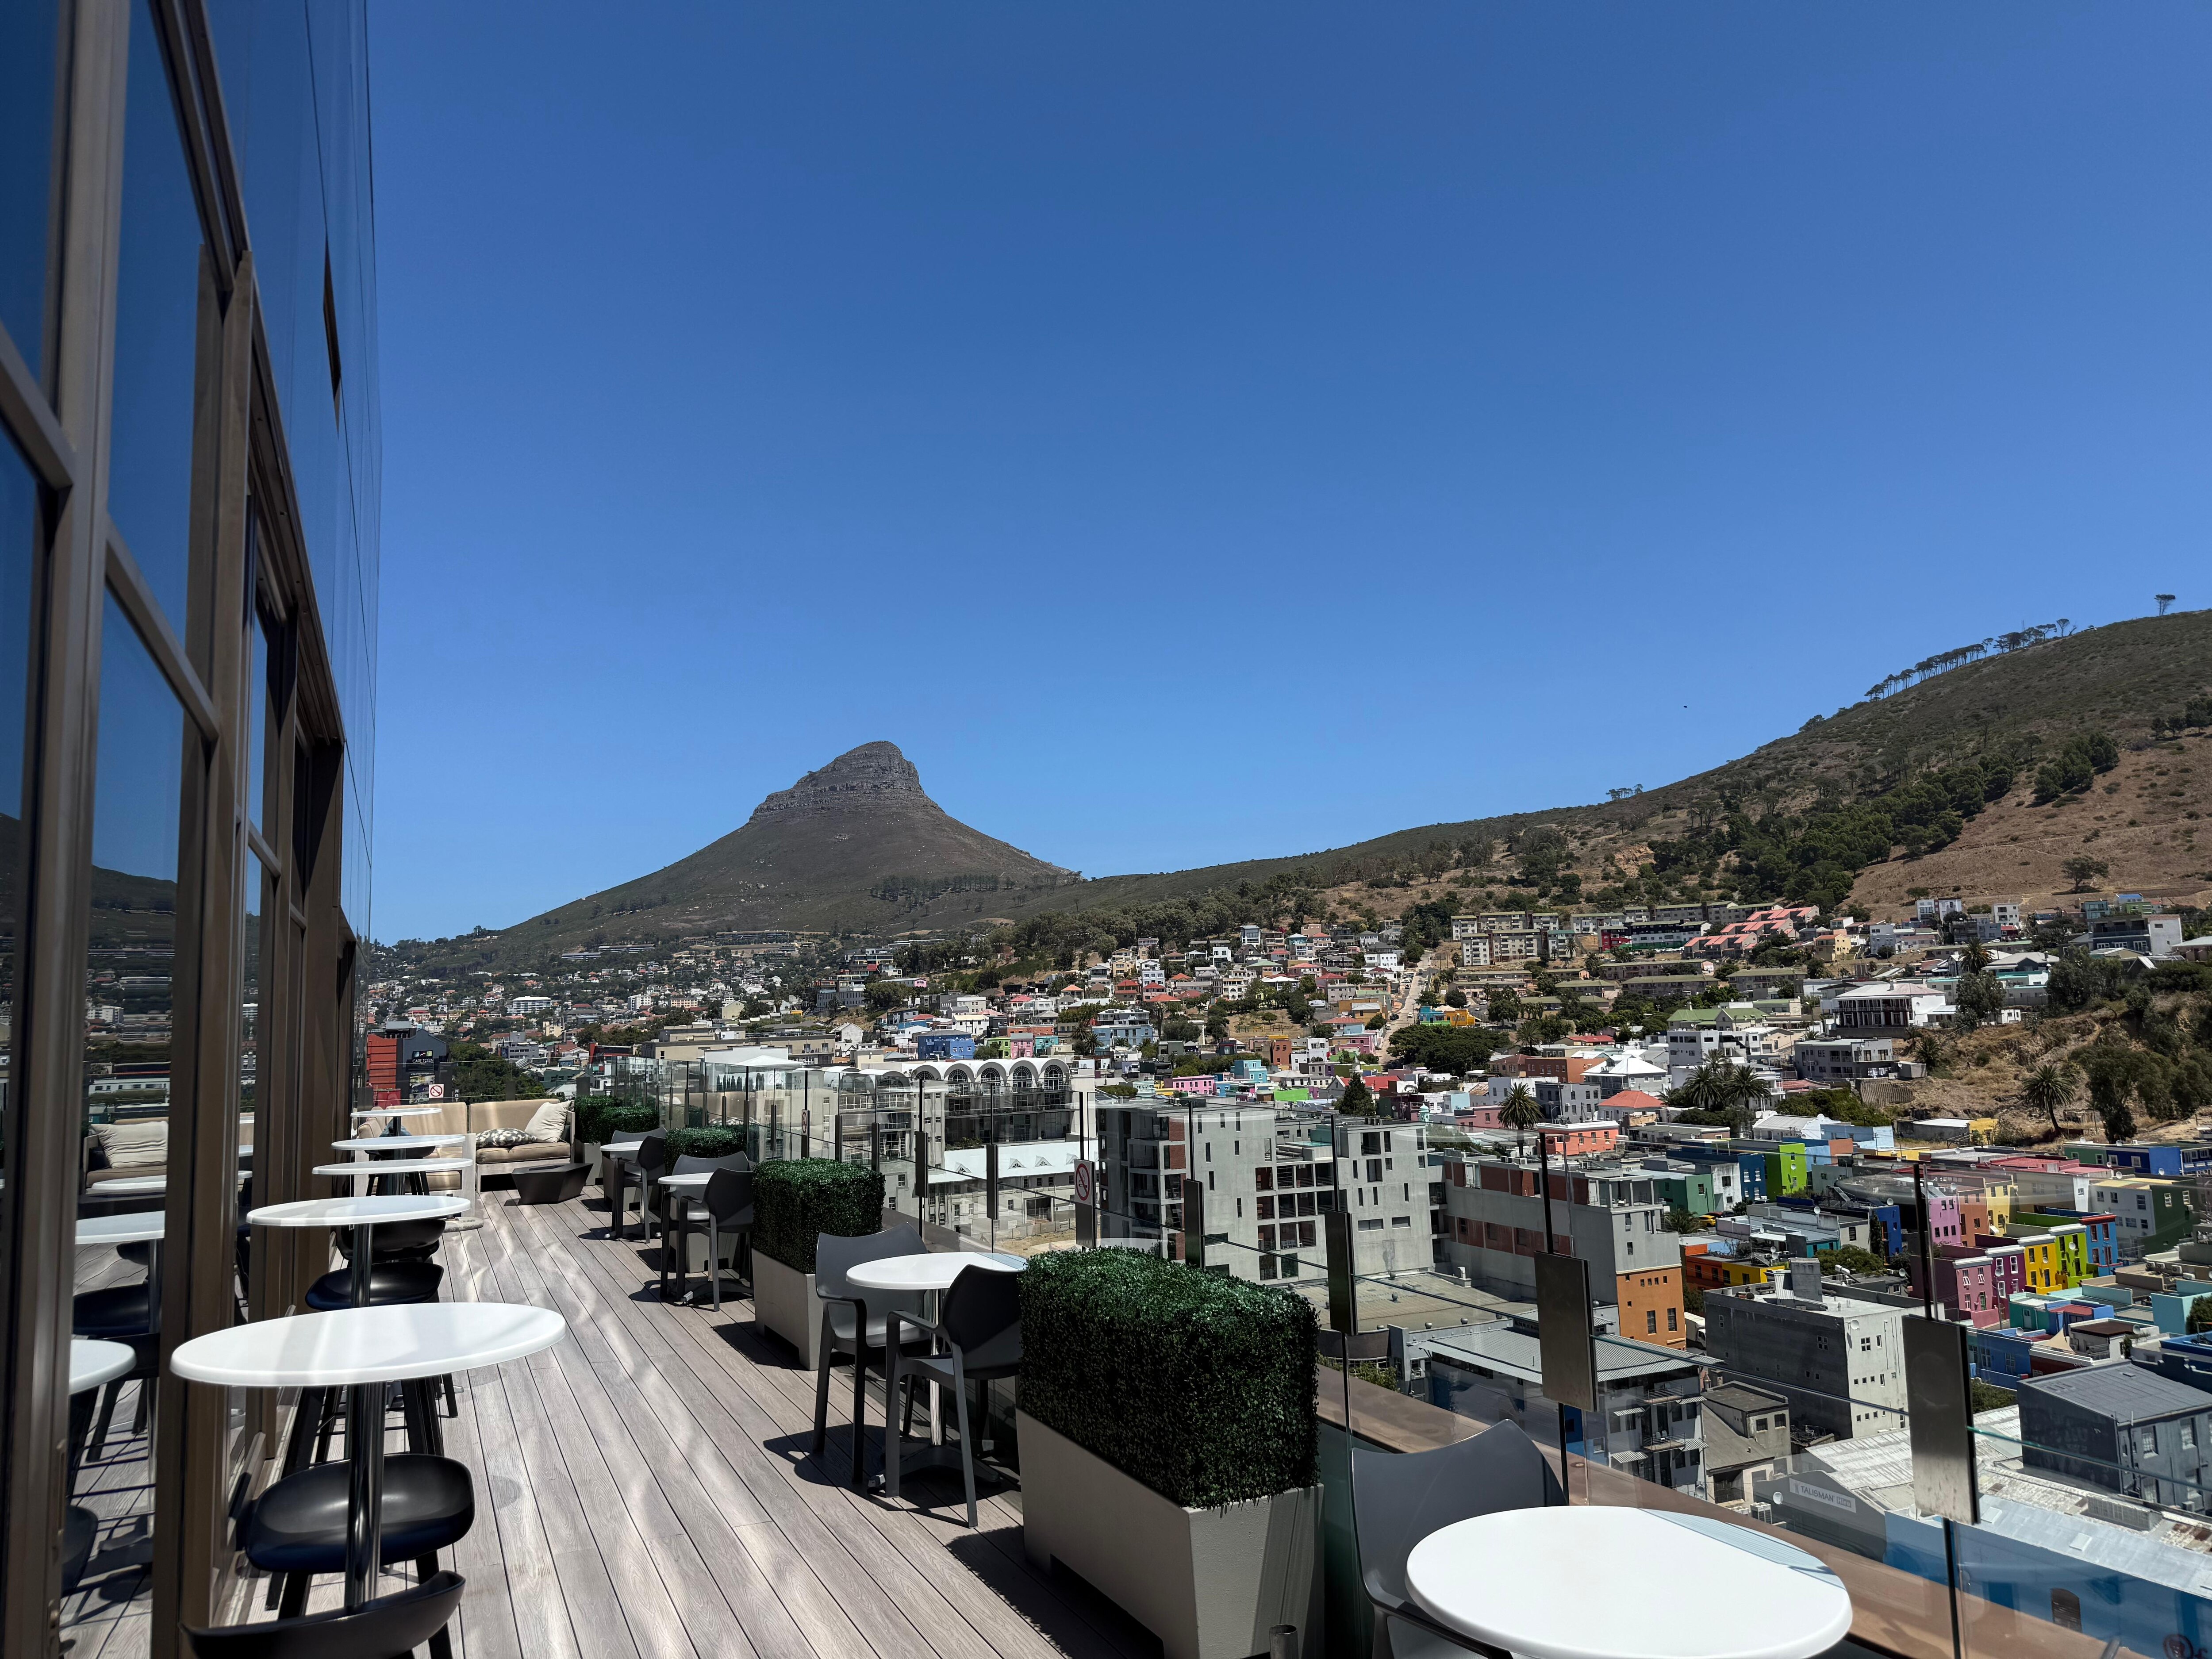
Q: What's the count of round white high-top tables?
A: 5